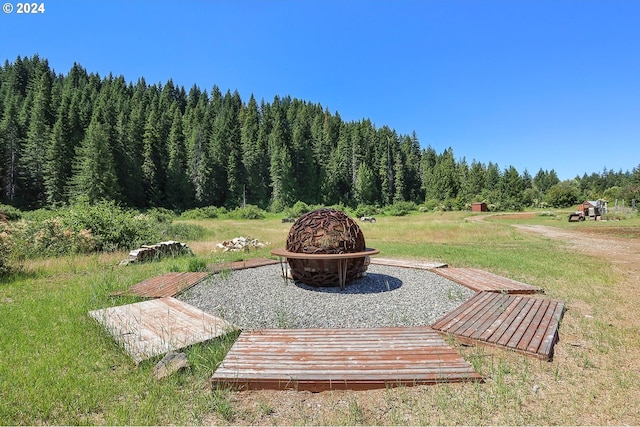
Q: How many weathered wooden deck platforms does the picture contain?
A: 7